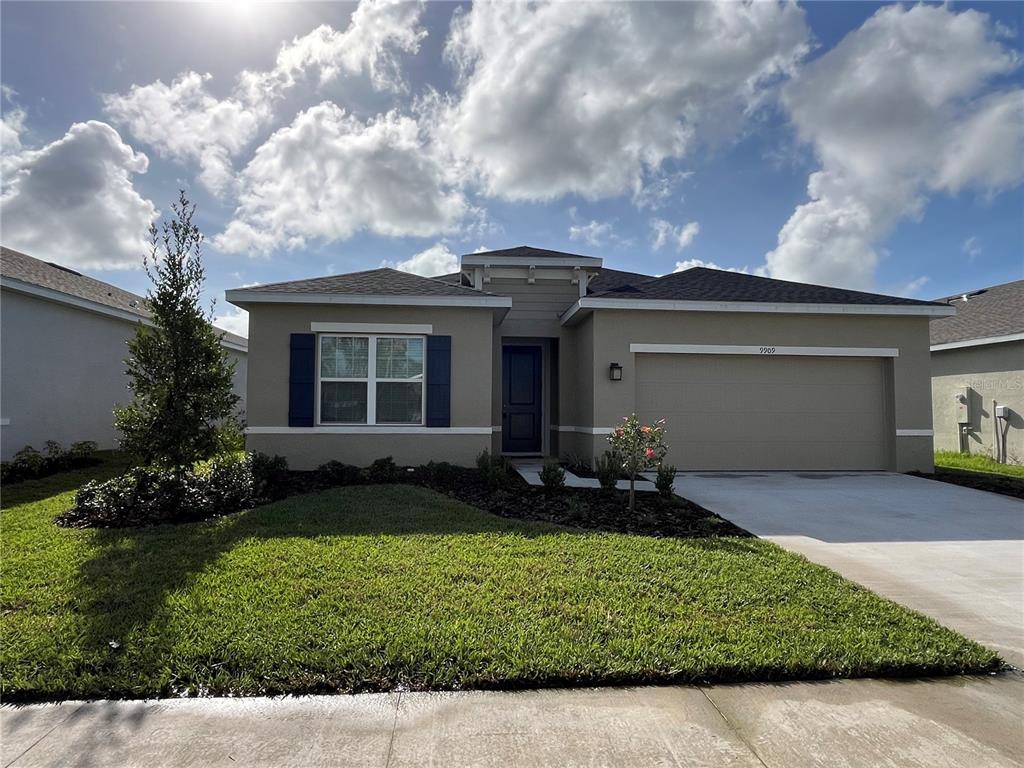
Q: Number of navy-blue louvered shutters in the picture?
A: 2